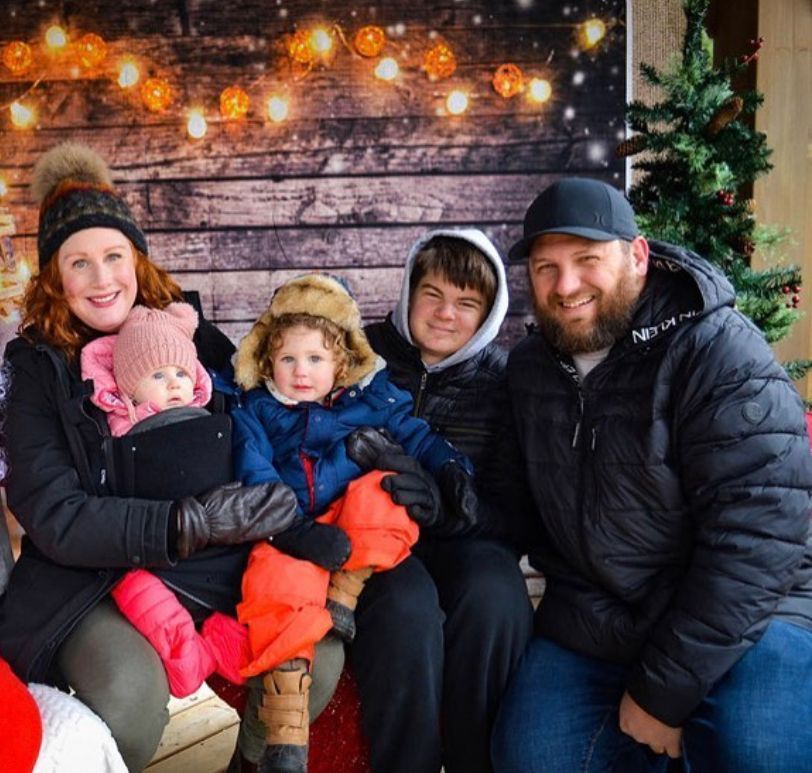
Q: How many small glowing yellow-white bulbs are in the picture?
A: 10